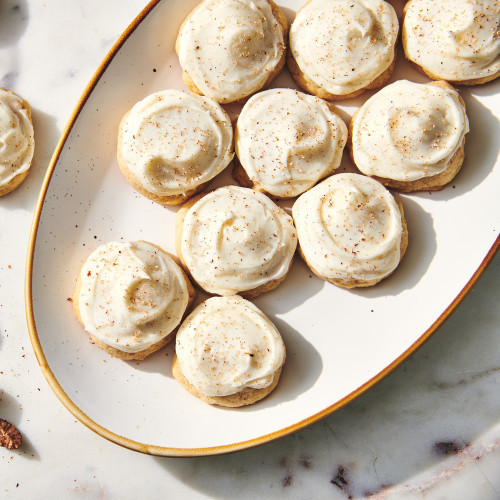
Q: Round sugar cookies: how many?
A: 11